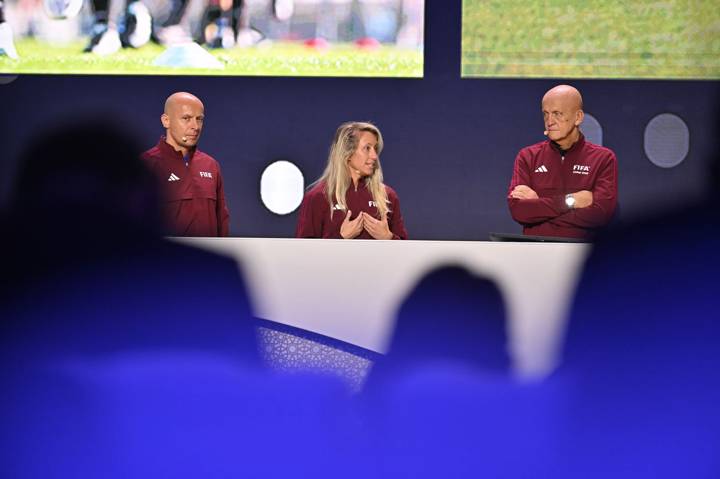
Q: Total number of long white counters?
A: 1